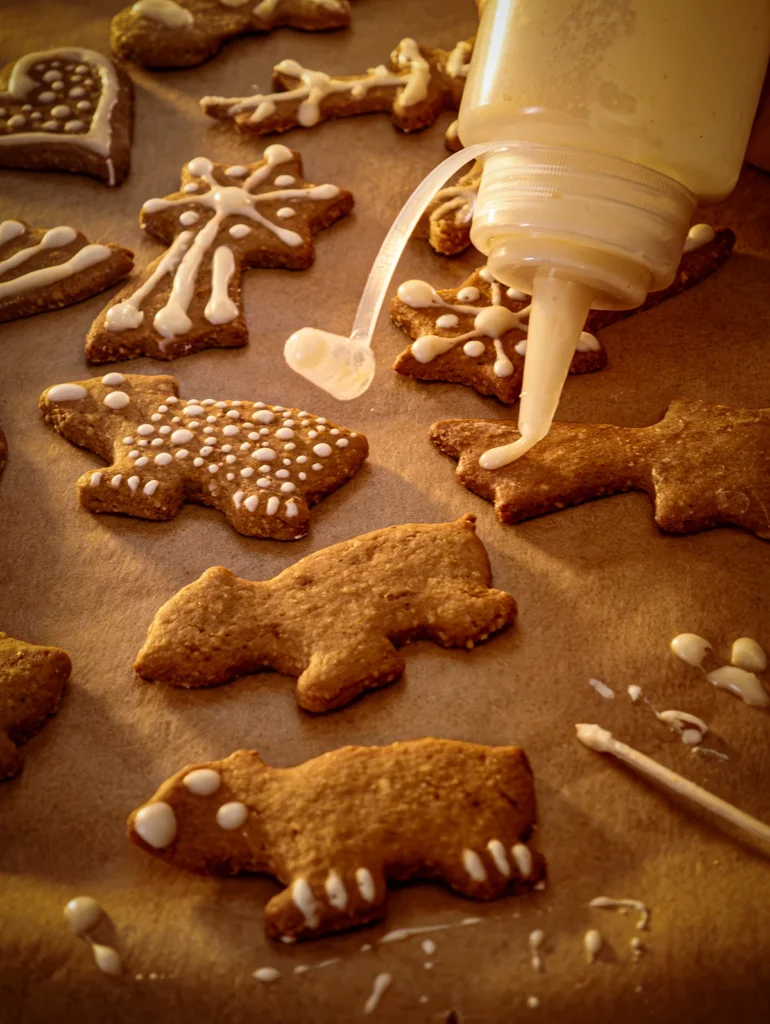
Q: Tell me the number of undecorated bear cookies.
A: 1